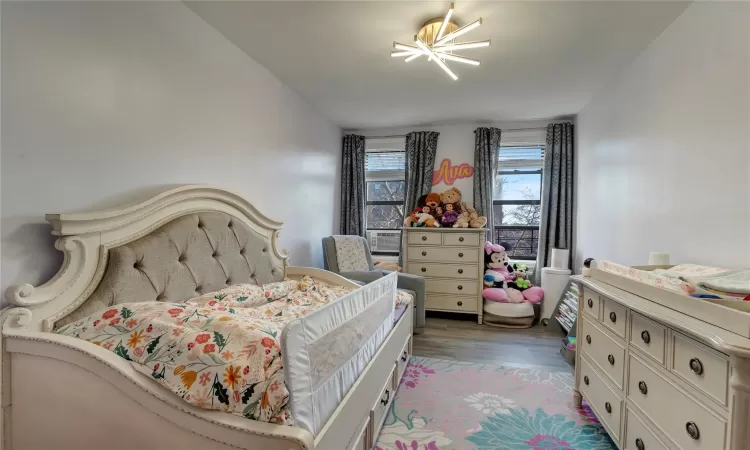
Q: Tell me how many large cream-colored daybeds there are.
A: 1